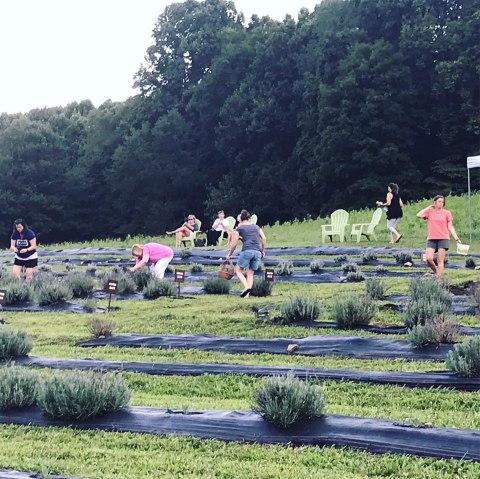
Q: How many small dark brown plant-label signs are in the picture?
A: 4